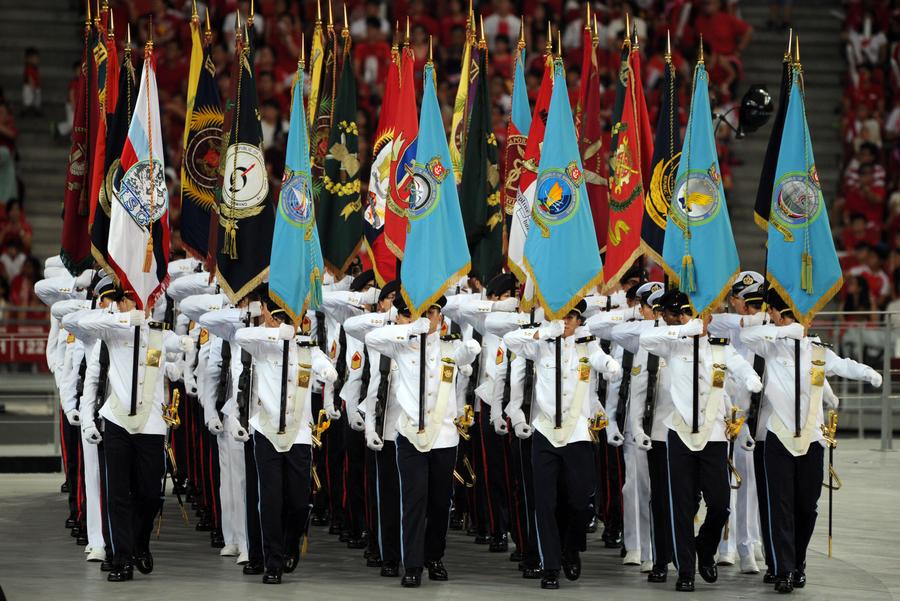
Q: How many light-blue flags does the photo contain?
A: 5